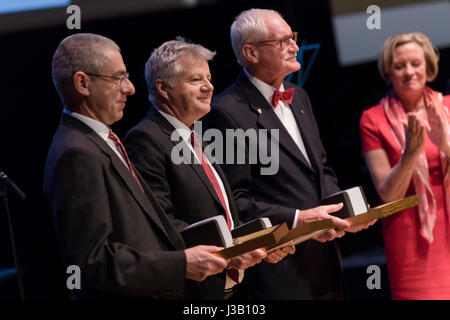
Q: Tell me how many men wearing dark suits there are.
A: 3